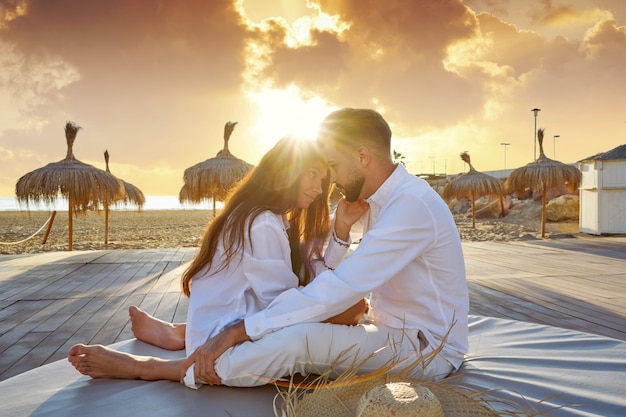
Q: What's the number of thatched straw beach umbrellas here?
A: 5